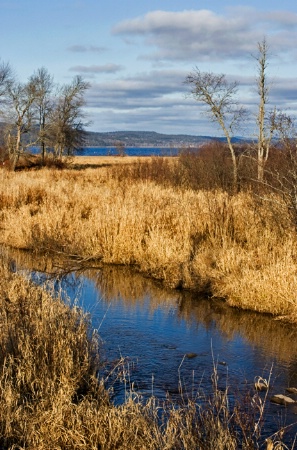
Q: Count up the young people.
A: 0